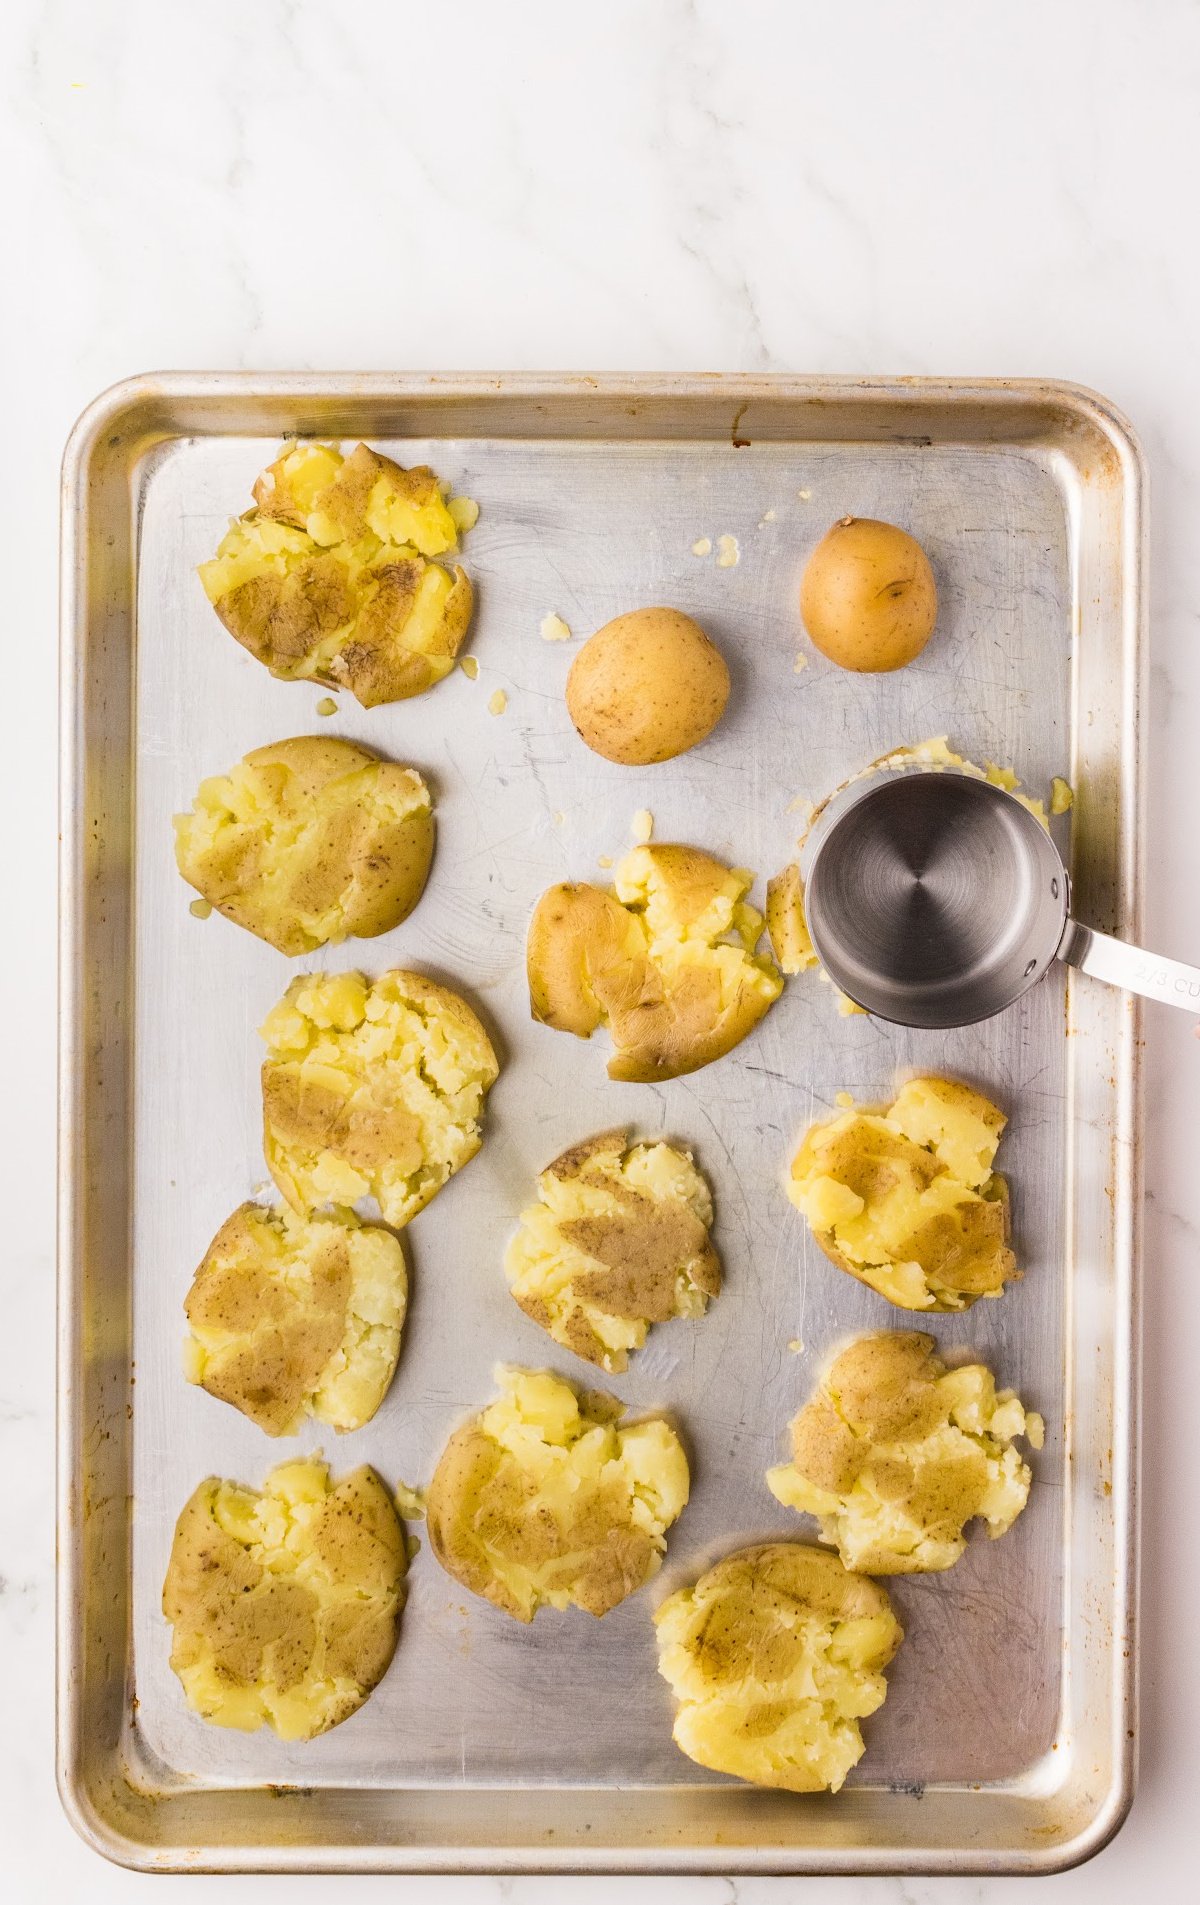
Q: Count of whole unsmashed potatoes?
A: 2